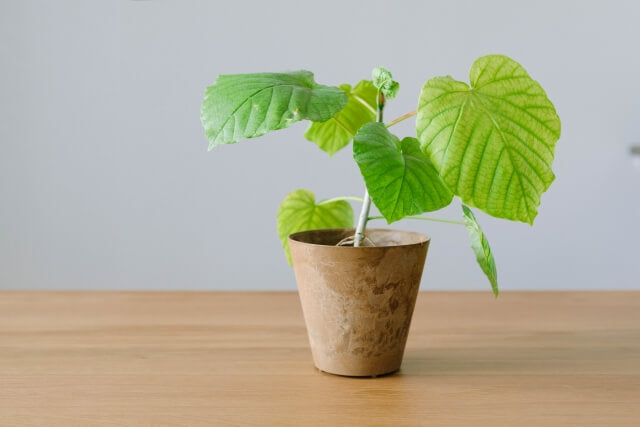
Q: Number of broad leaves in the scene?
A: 6